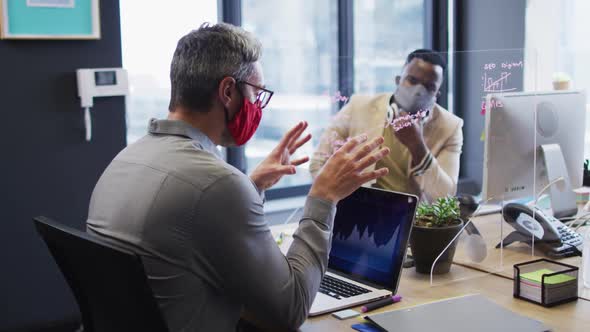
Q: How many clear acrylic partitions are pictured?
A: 1